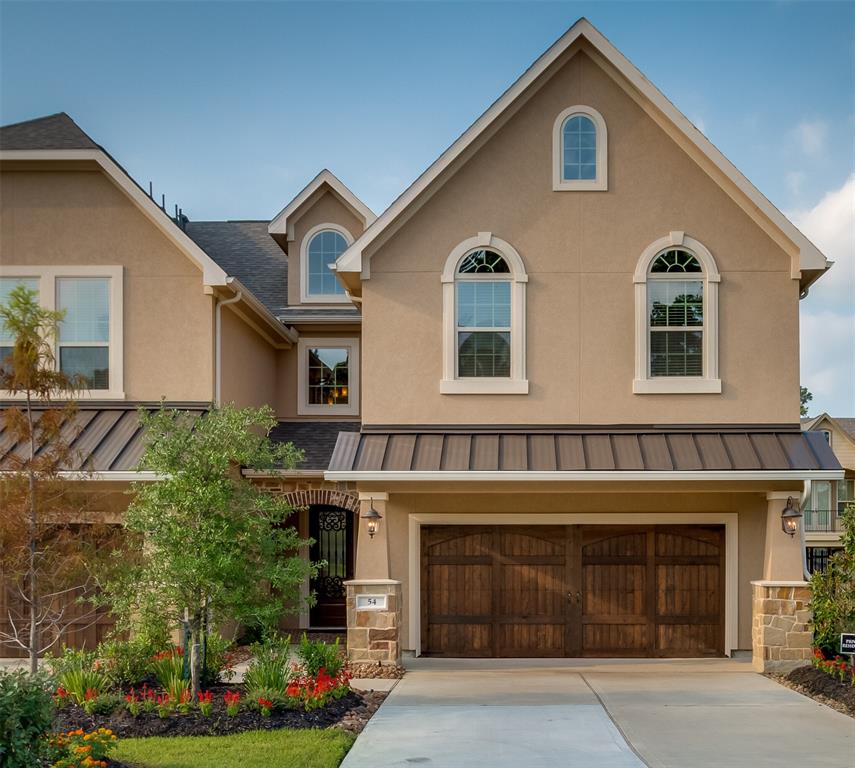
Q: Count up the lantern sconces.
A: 2